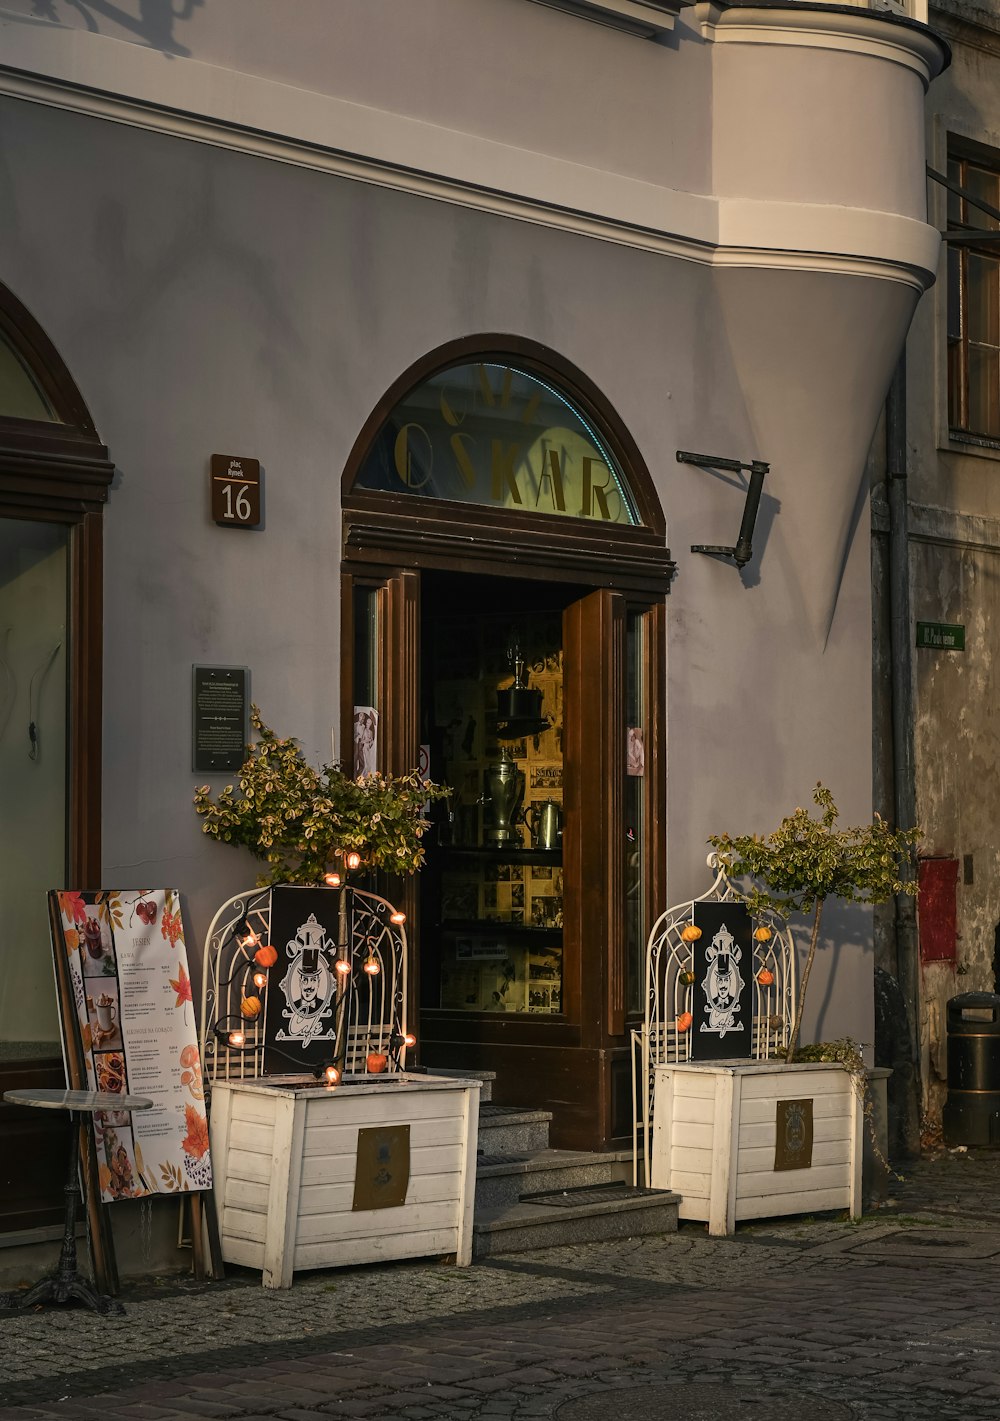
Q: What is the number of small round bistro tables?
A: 1